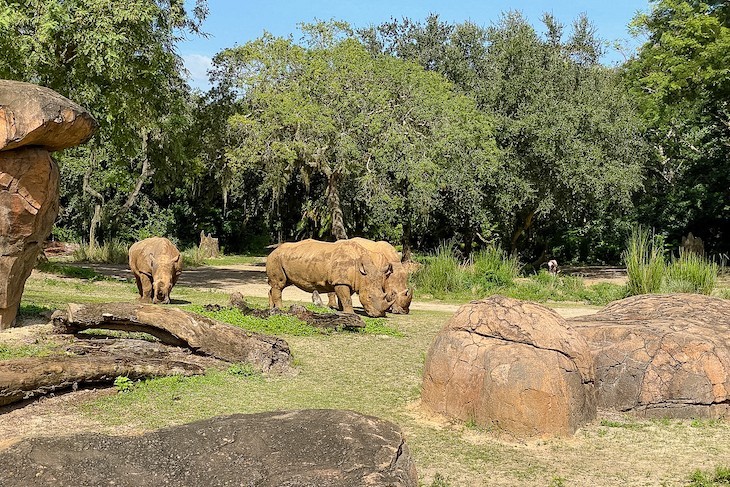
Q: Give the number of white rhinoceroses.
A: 3